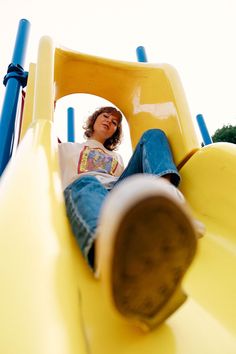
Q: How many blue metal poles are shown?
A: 4